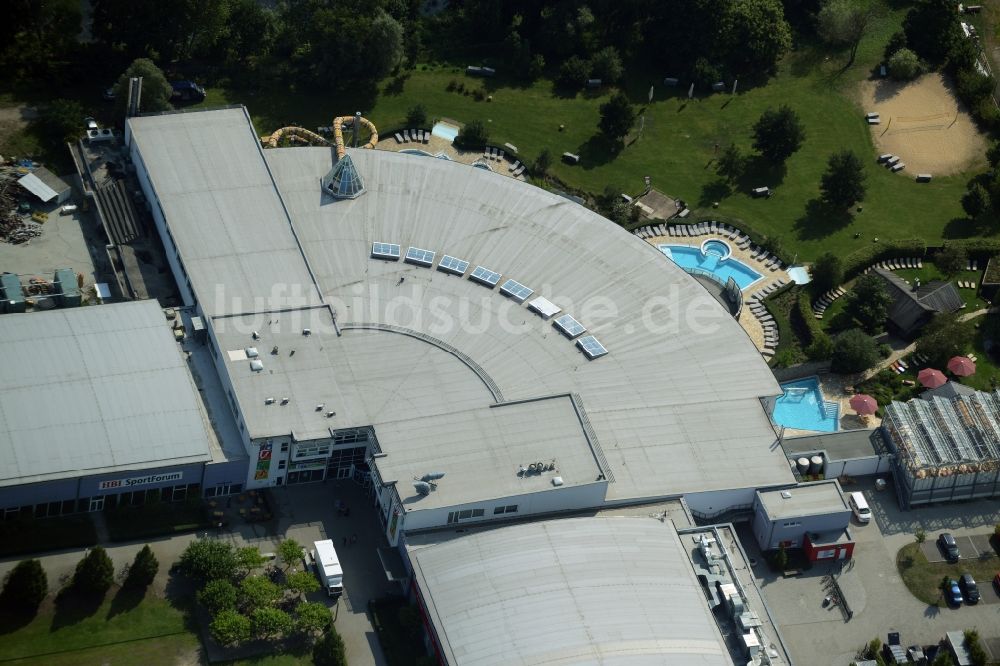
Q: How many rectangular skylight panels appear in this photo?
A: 8